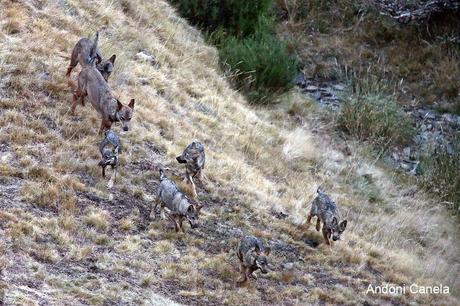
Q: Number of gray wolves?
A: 7